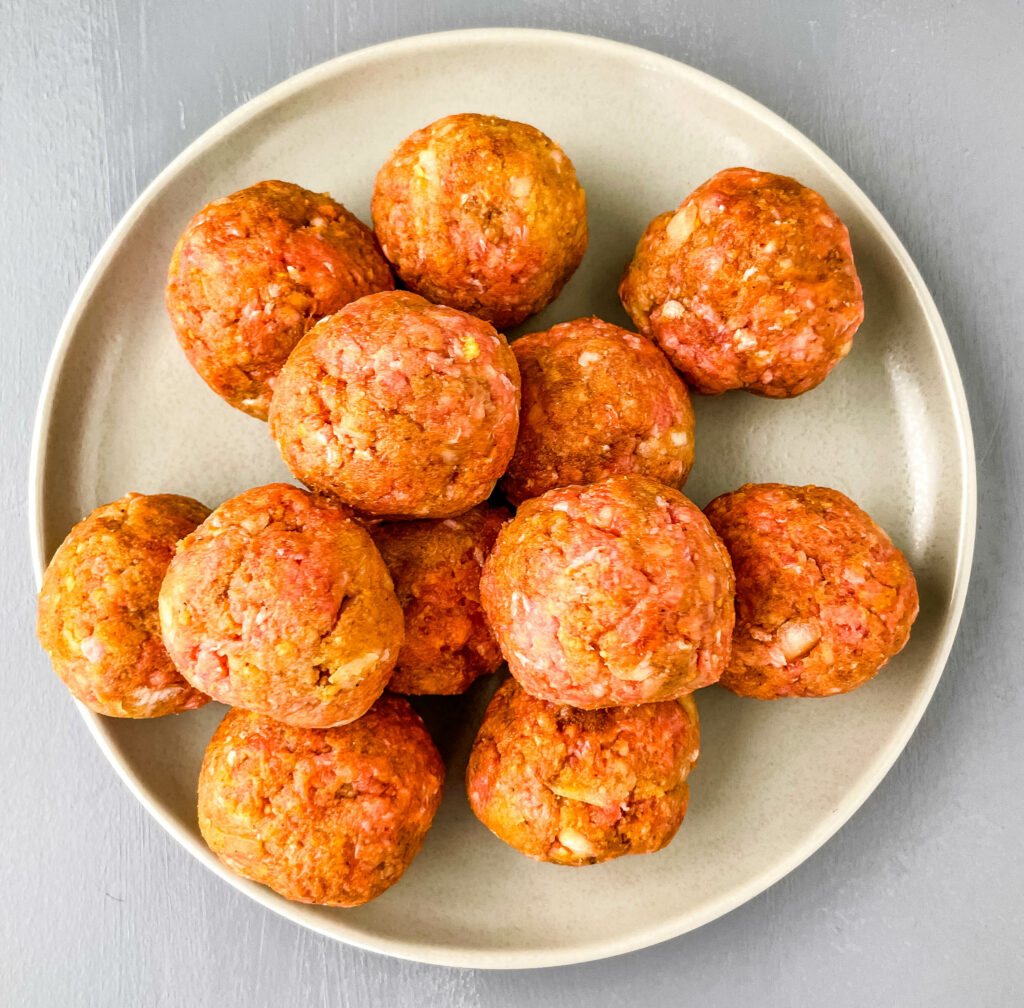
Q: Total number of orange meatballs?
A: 12